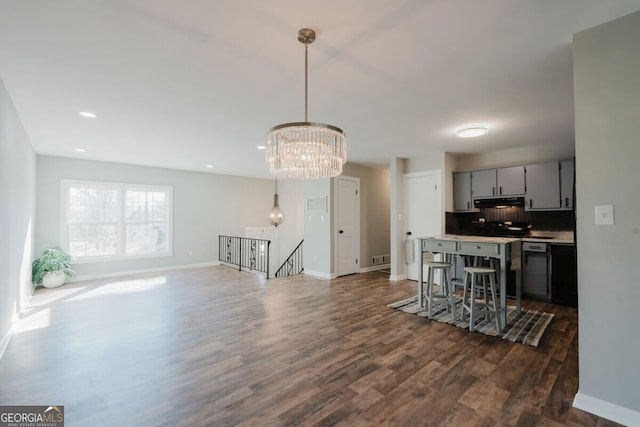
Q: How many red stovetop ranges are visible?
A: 0